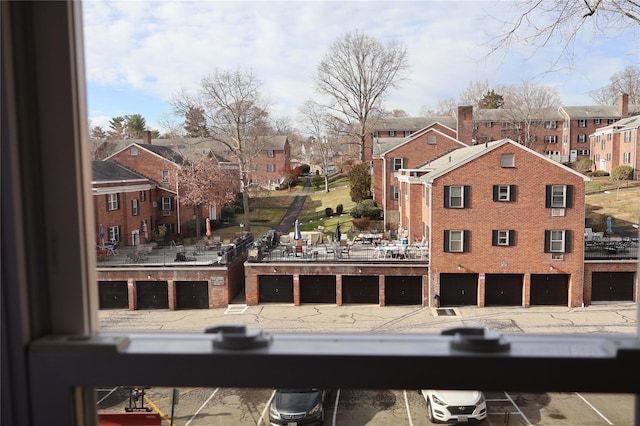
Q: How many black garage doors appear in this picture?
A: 11